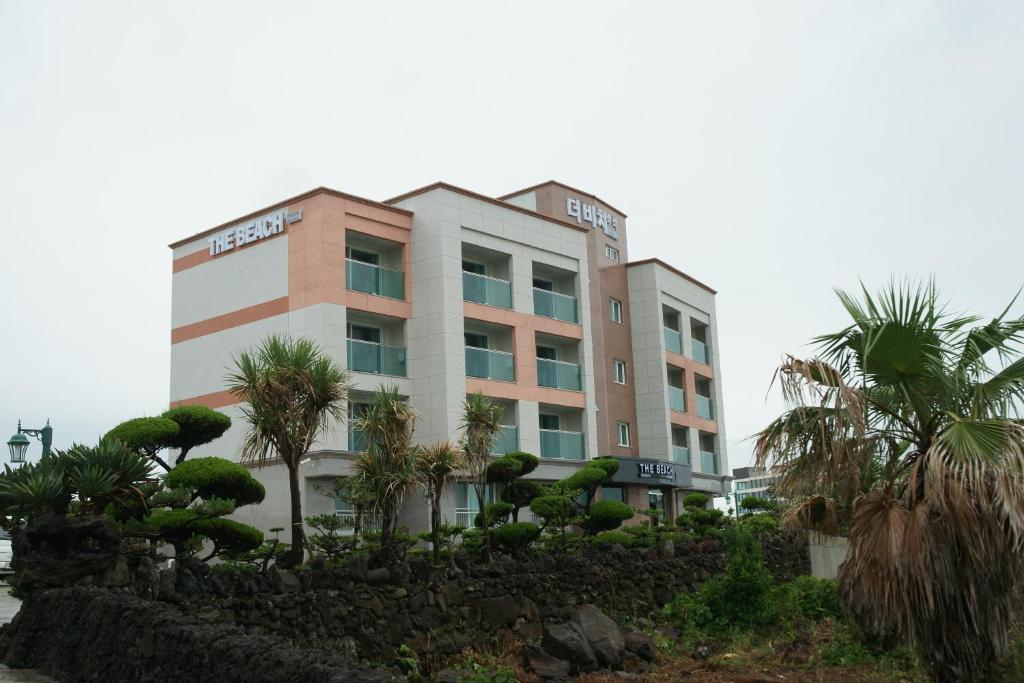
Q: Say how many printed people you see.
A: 0